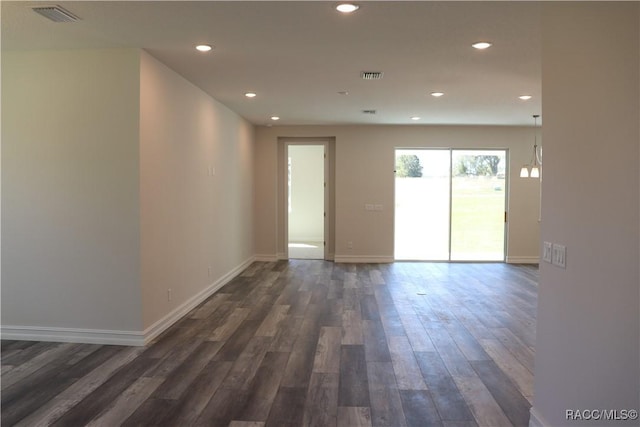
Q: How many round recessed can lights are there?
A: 8